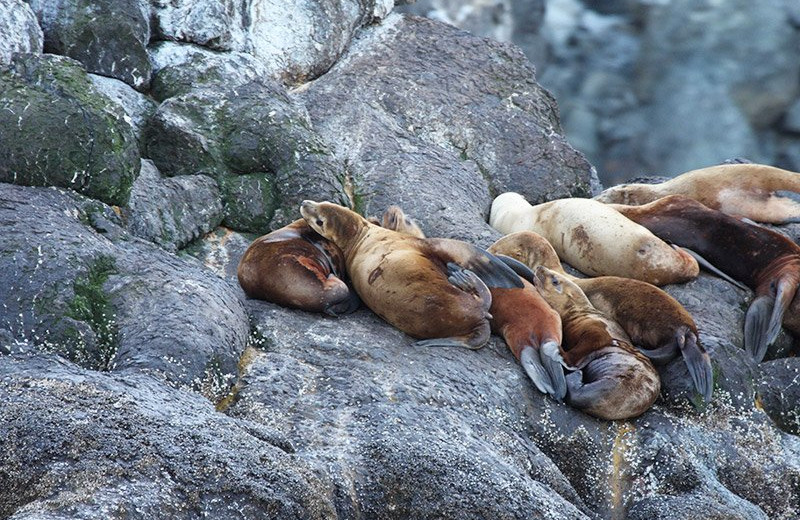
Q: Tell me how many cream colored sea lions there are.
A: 1